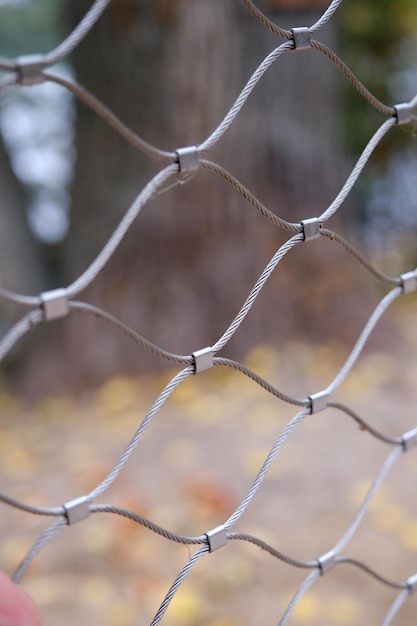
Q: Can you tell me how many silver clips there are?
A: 14